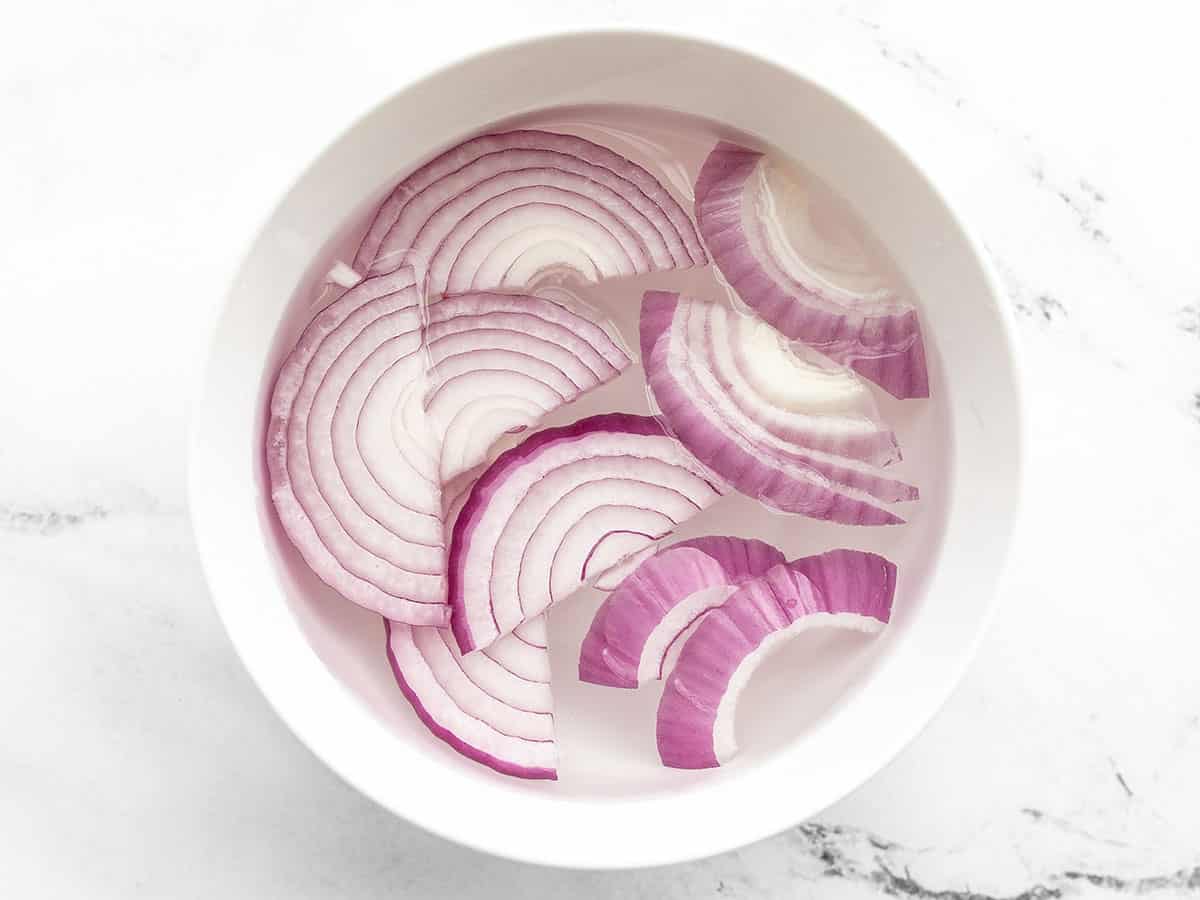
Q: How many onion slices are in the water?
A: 9